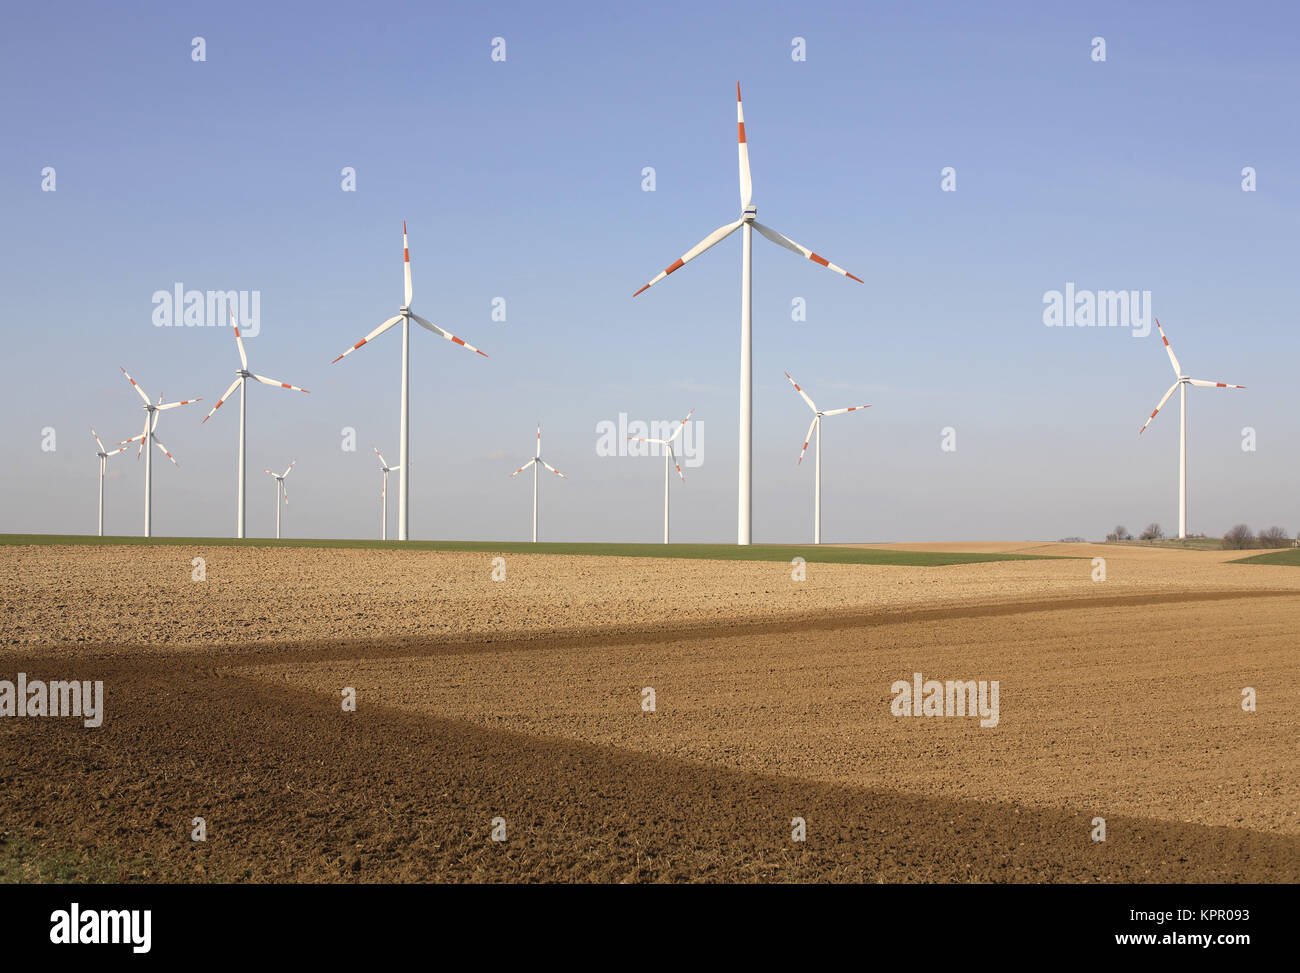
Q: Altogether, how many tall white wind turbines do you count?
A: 12